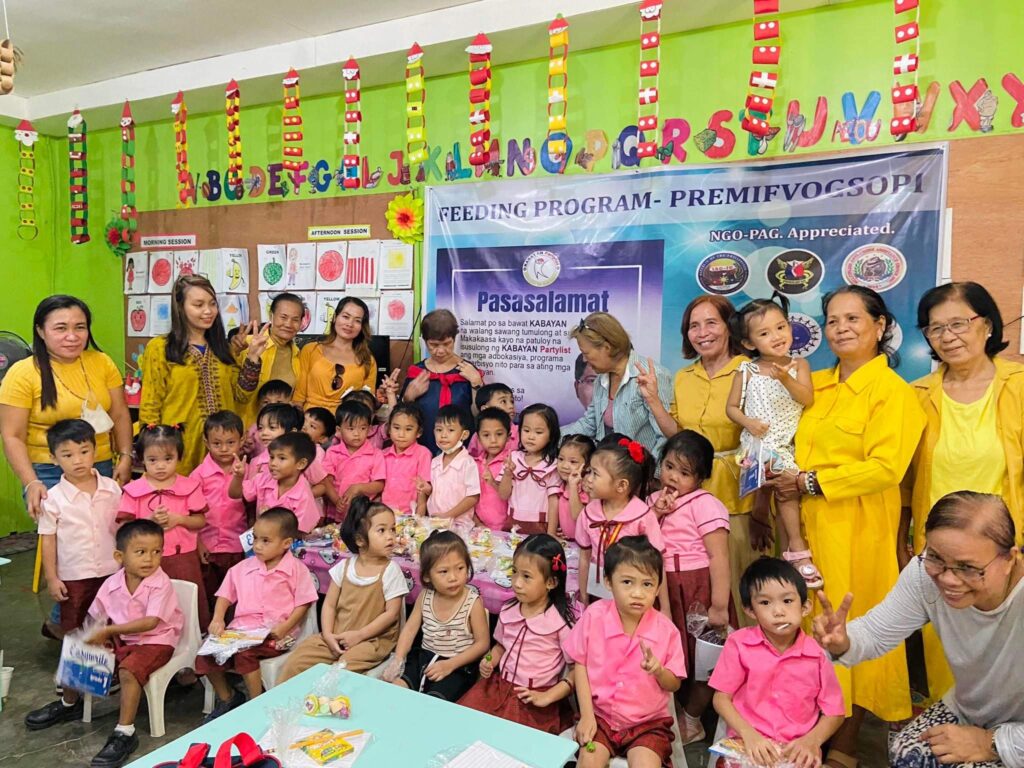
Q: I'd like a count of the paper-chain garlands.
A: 13